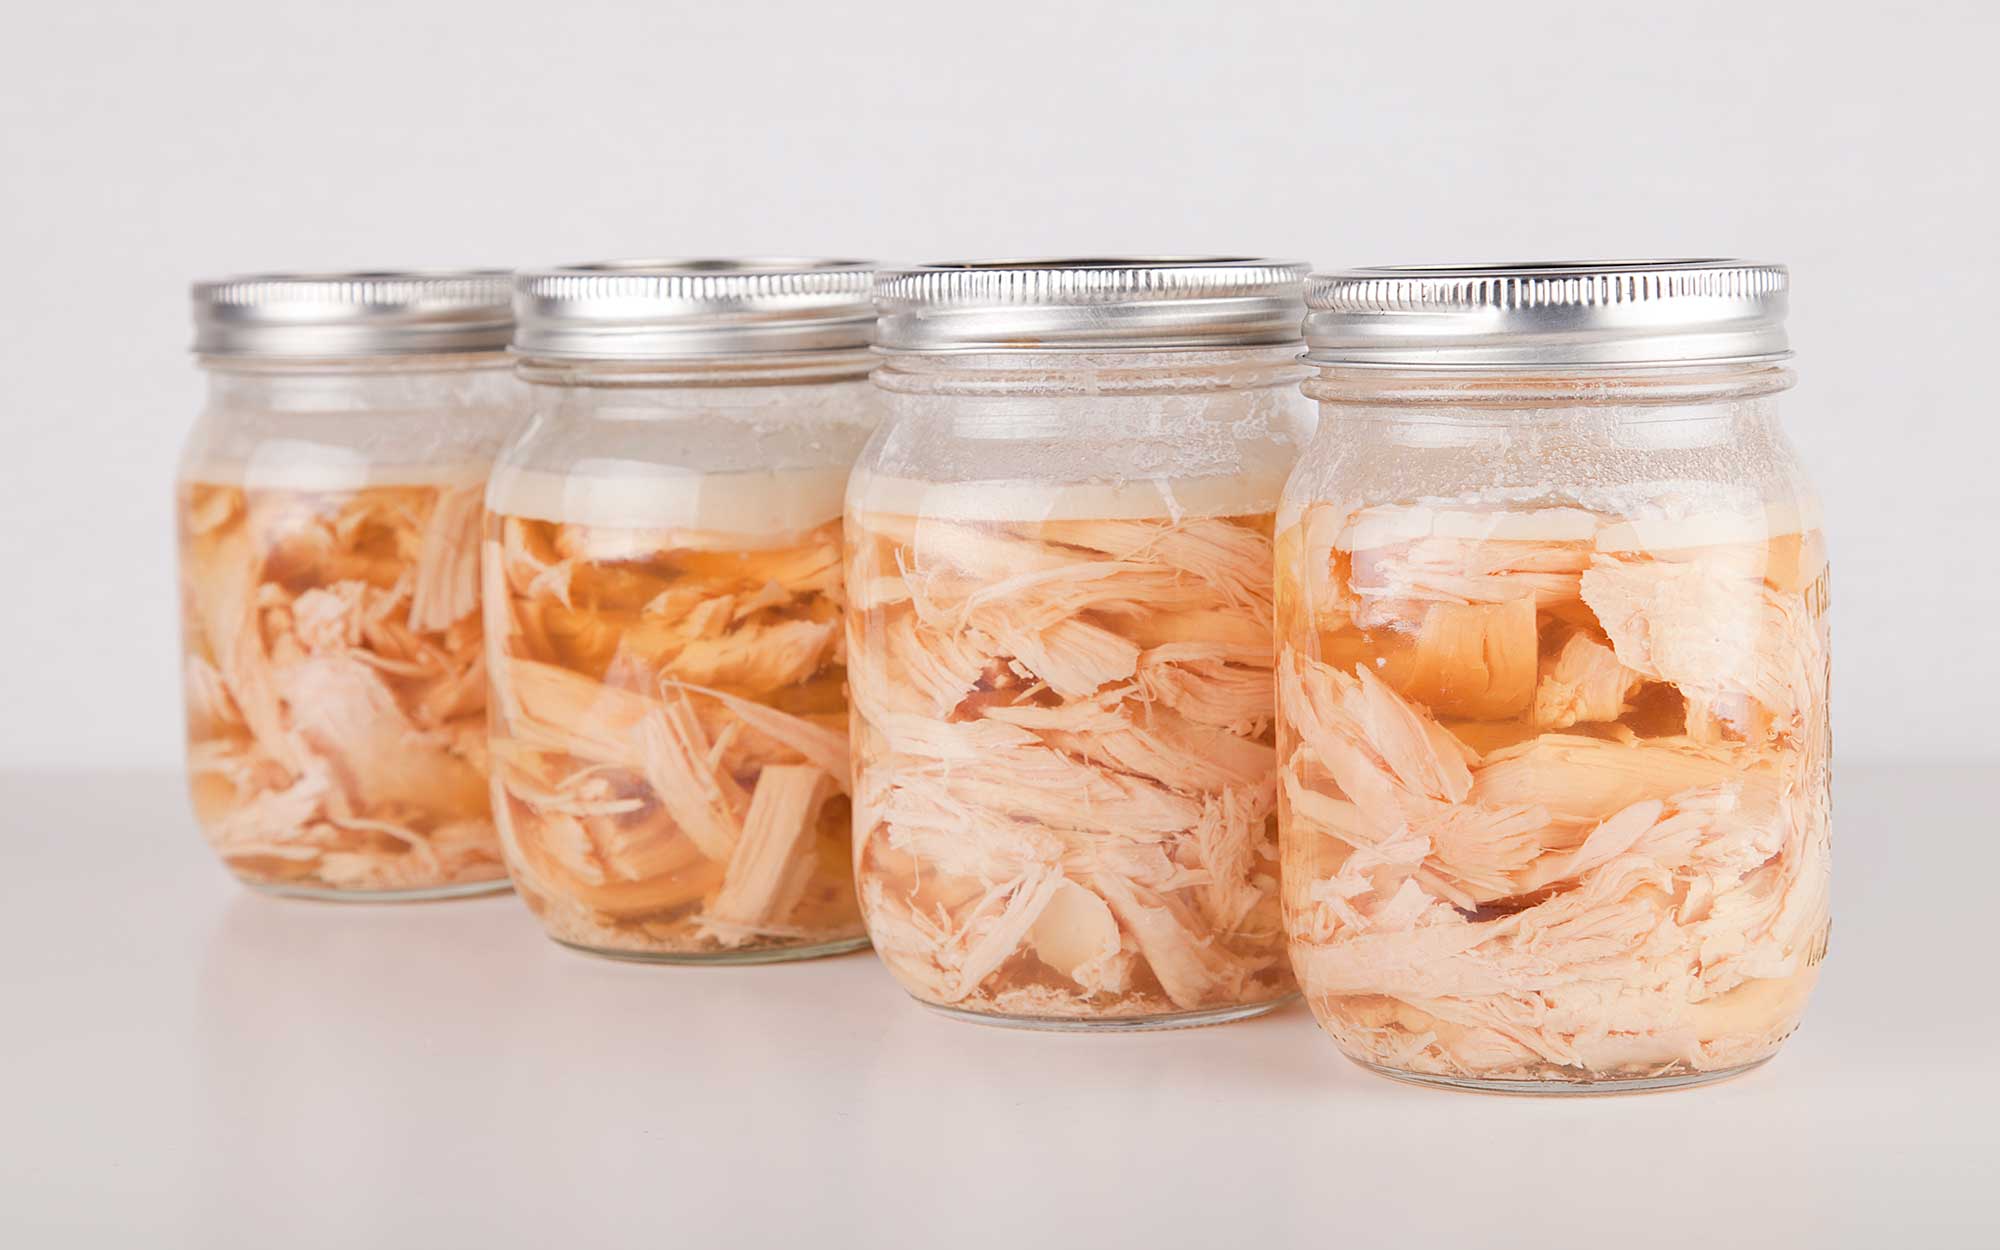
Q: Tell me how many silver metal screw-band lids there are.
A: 4